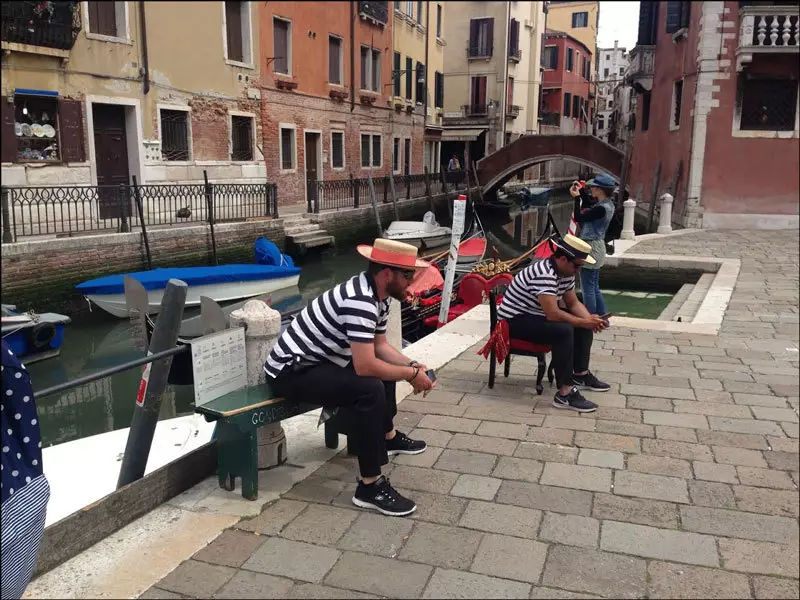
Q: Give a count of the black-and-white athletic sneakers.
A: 4